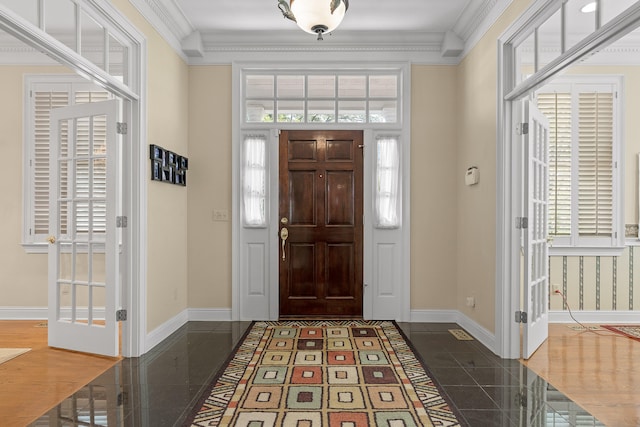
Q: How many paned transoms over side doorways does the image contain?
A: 2